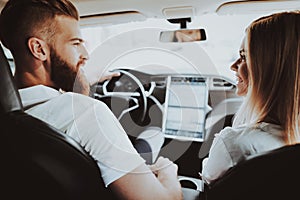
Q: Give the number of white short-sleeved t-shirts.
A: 1